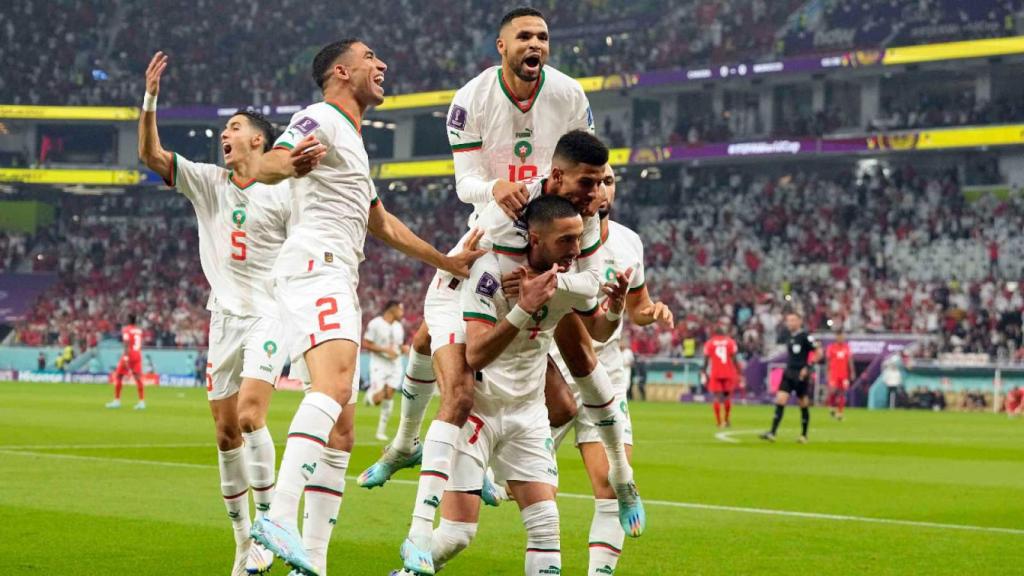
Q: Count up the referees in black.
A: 1